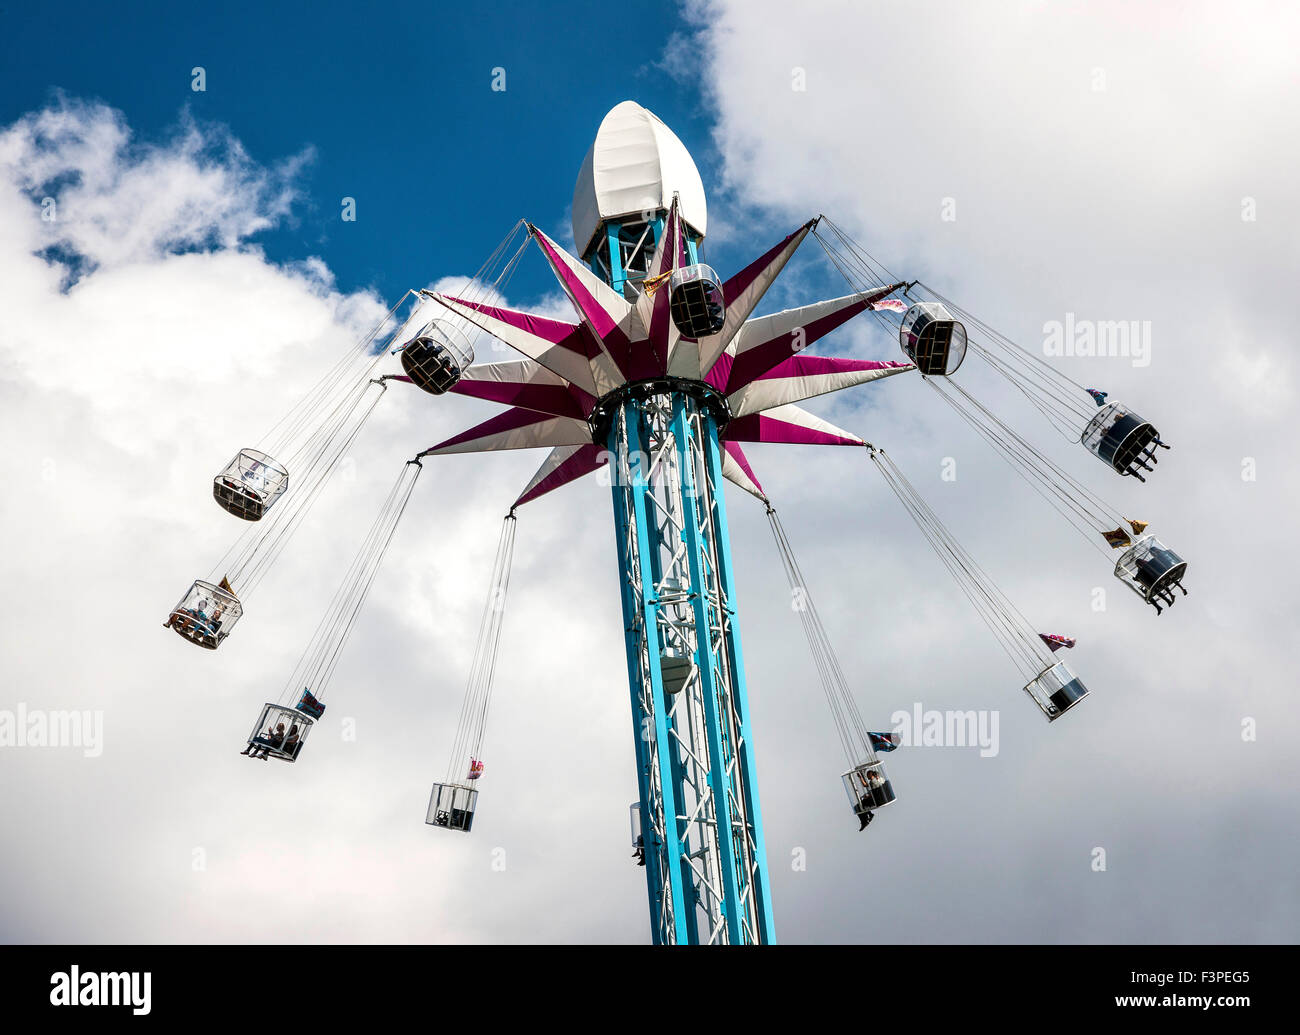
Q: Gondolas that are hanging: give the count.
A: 12